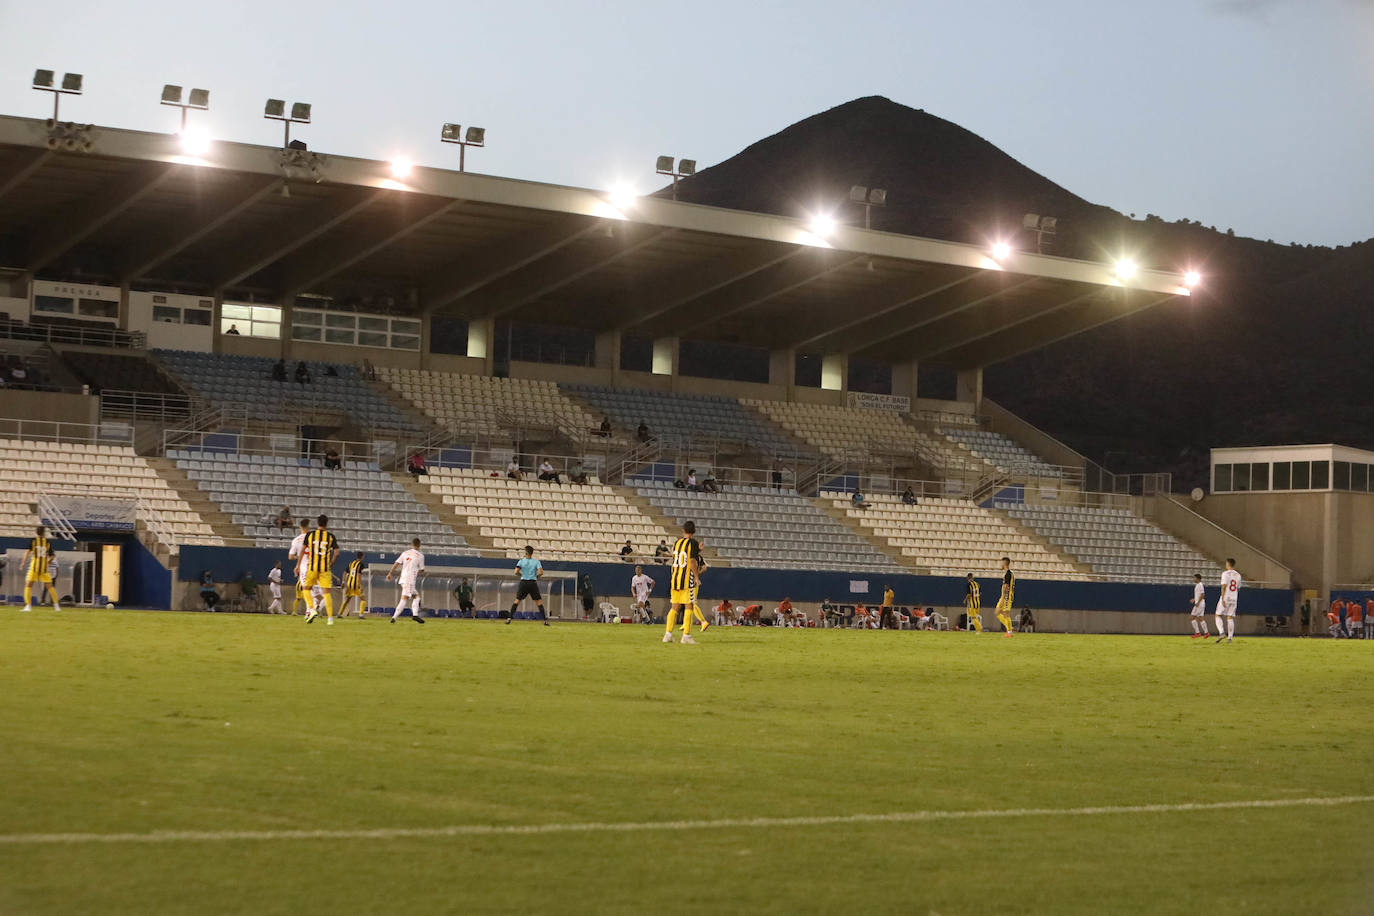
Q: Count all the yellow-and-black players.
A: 8